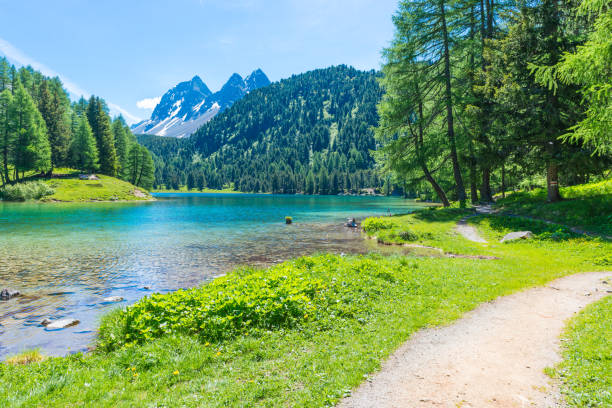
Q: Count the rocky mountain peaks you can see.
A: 3